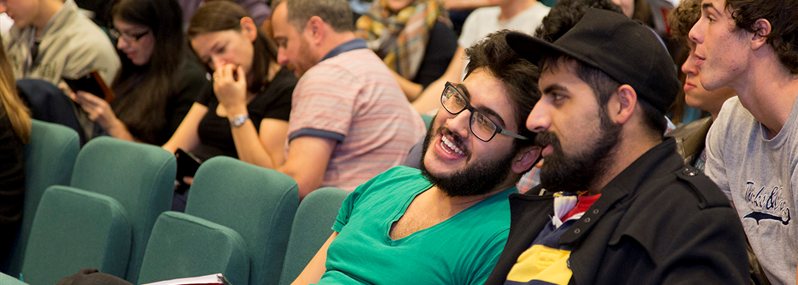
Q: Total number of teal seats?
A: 4